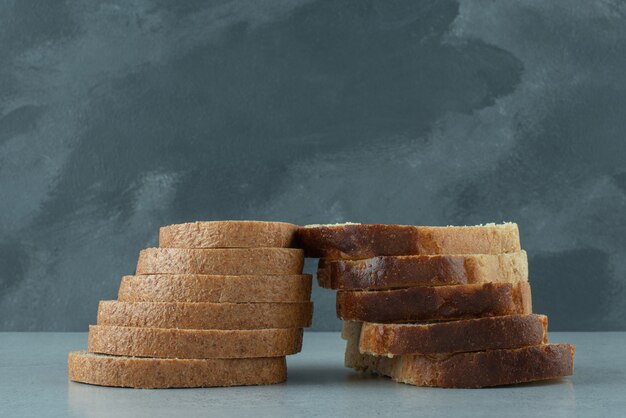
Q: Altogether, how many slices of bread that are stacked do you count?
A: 11